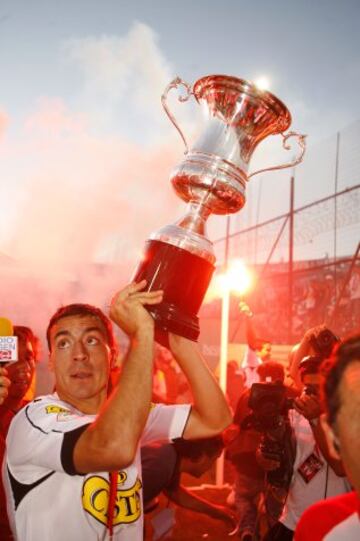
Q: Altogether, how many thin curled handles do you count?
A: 2